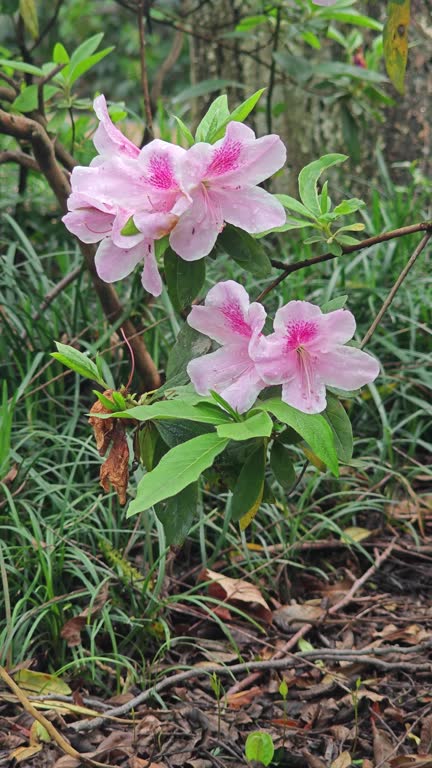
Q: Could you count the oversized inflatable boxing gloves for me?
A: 0